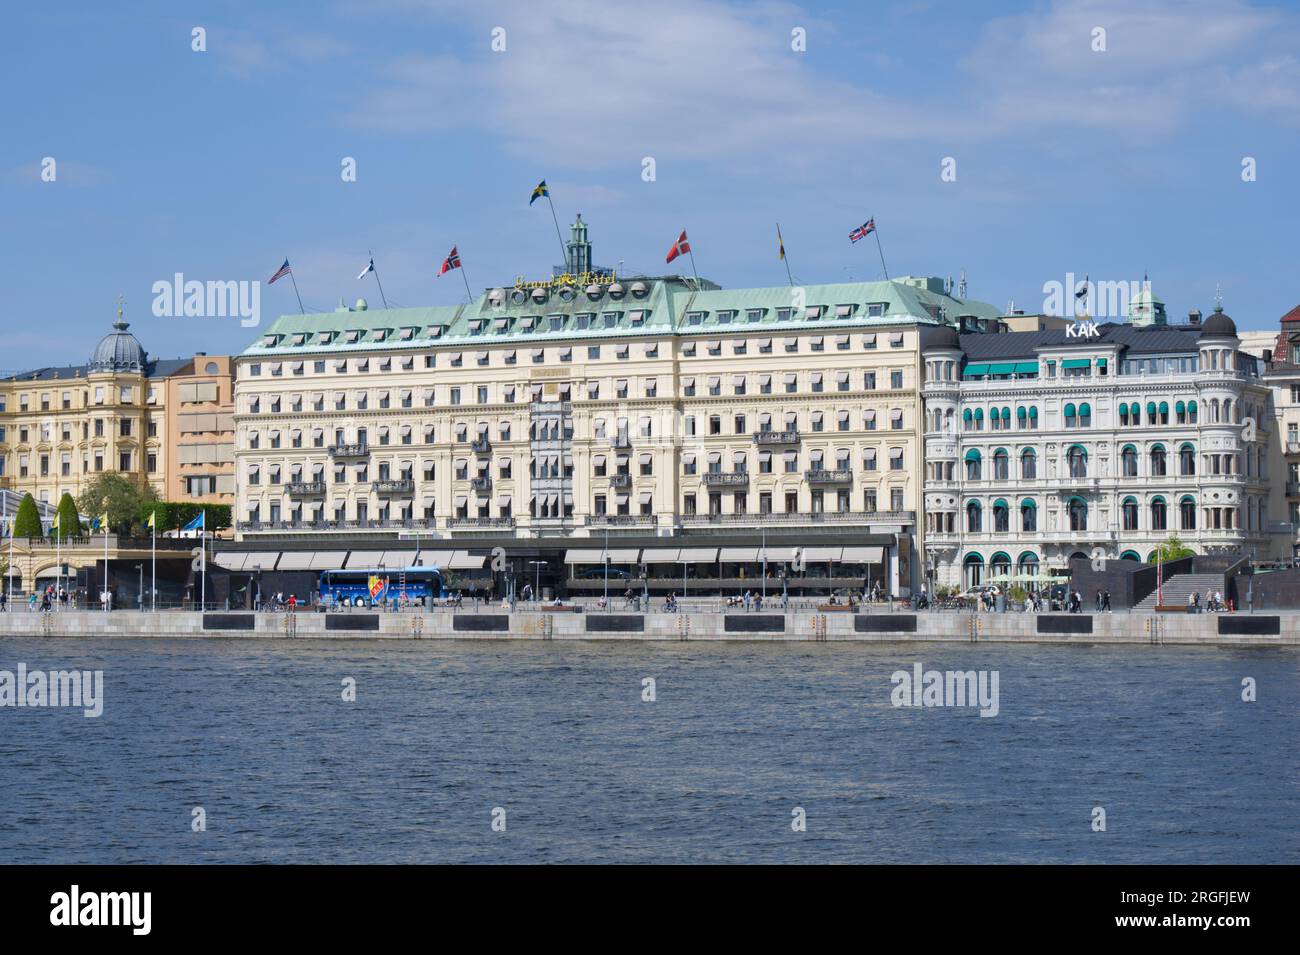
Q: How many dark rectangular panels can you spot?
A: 8